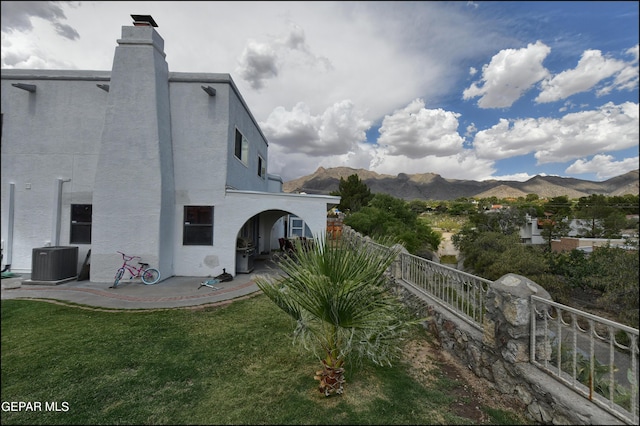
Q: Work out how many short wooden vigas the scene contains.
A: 3